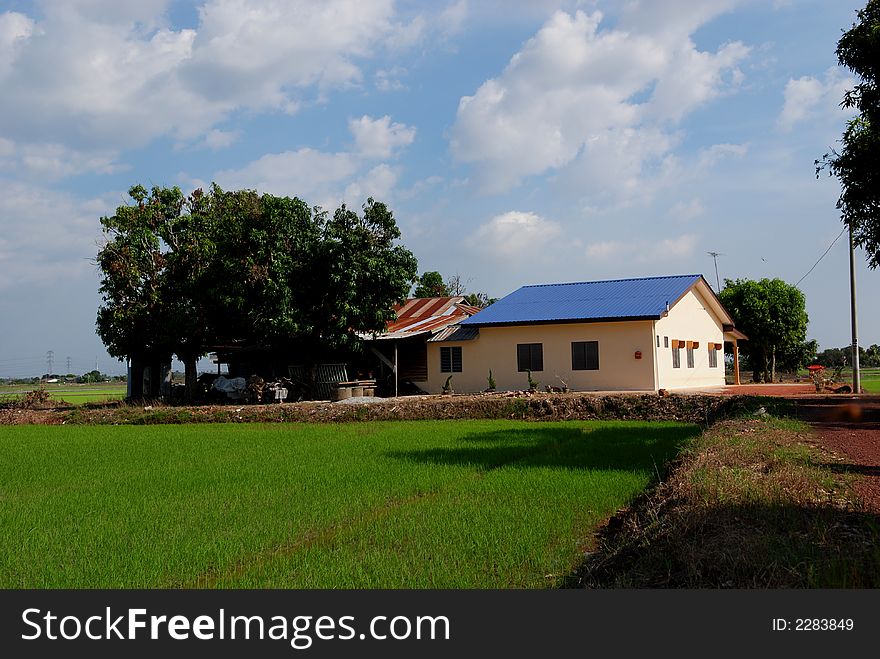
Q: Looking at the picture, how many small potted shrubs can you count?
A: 3